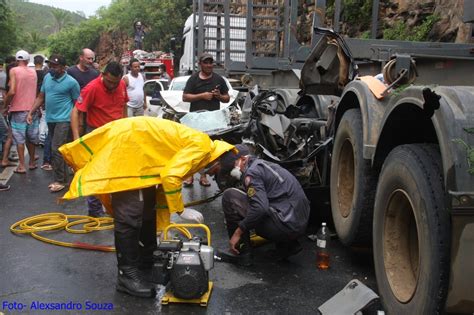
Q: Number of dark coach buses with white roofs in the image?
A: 0